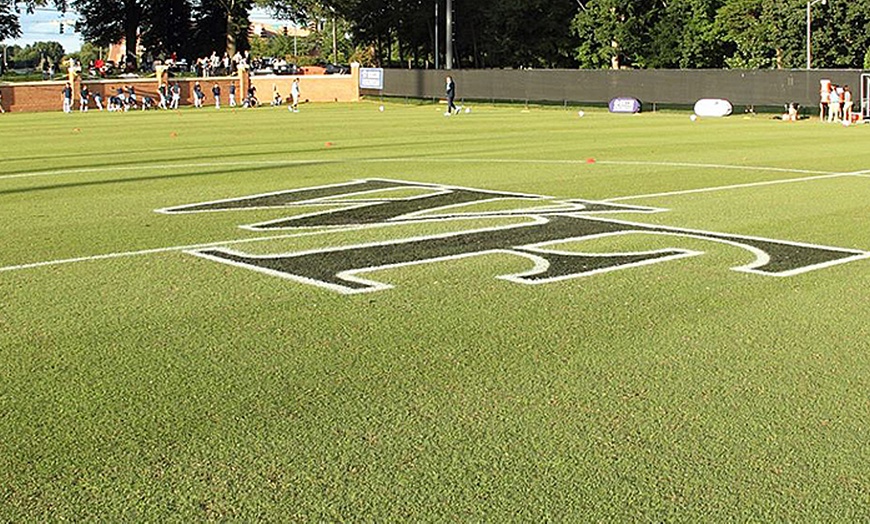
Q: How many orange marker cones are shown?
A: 4